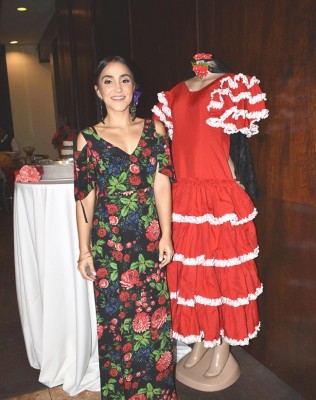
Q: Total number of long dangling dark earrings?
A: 2